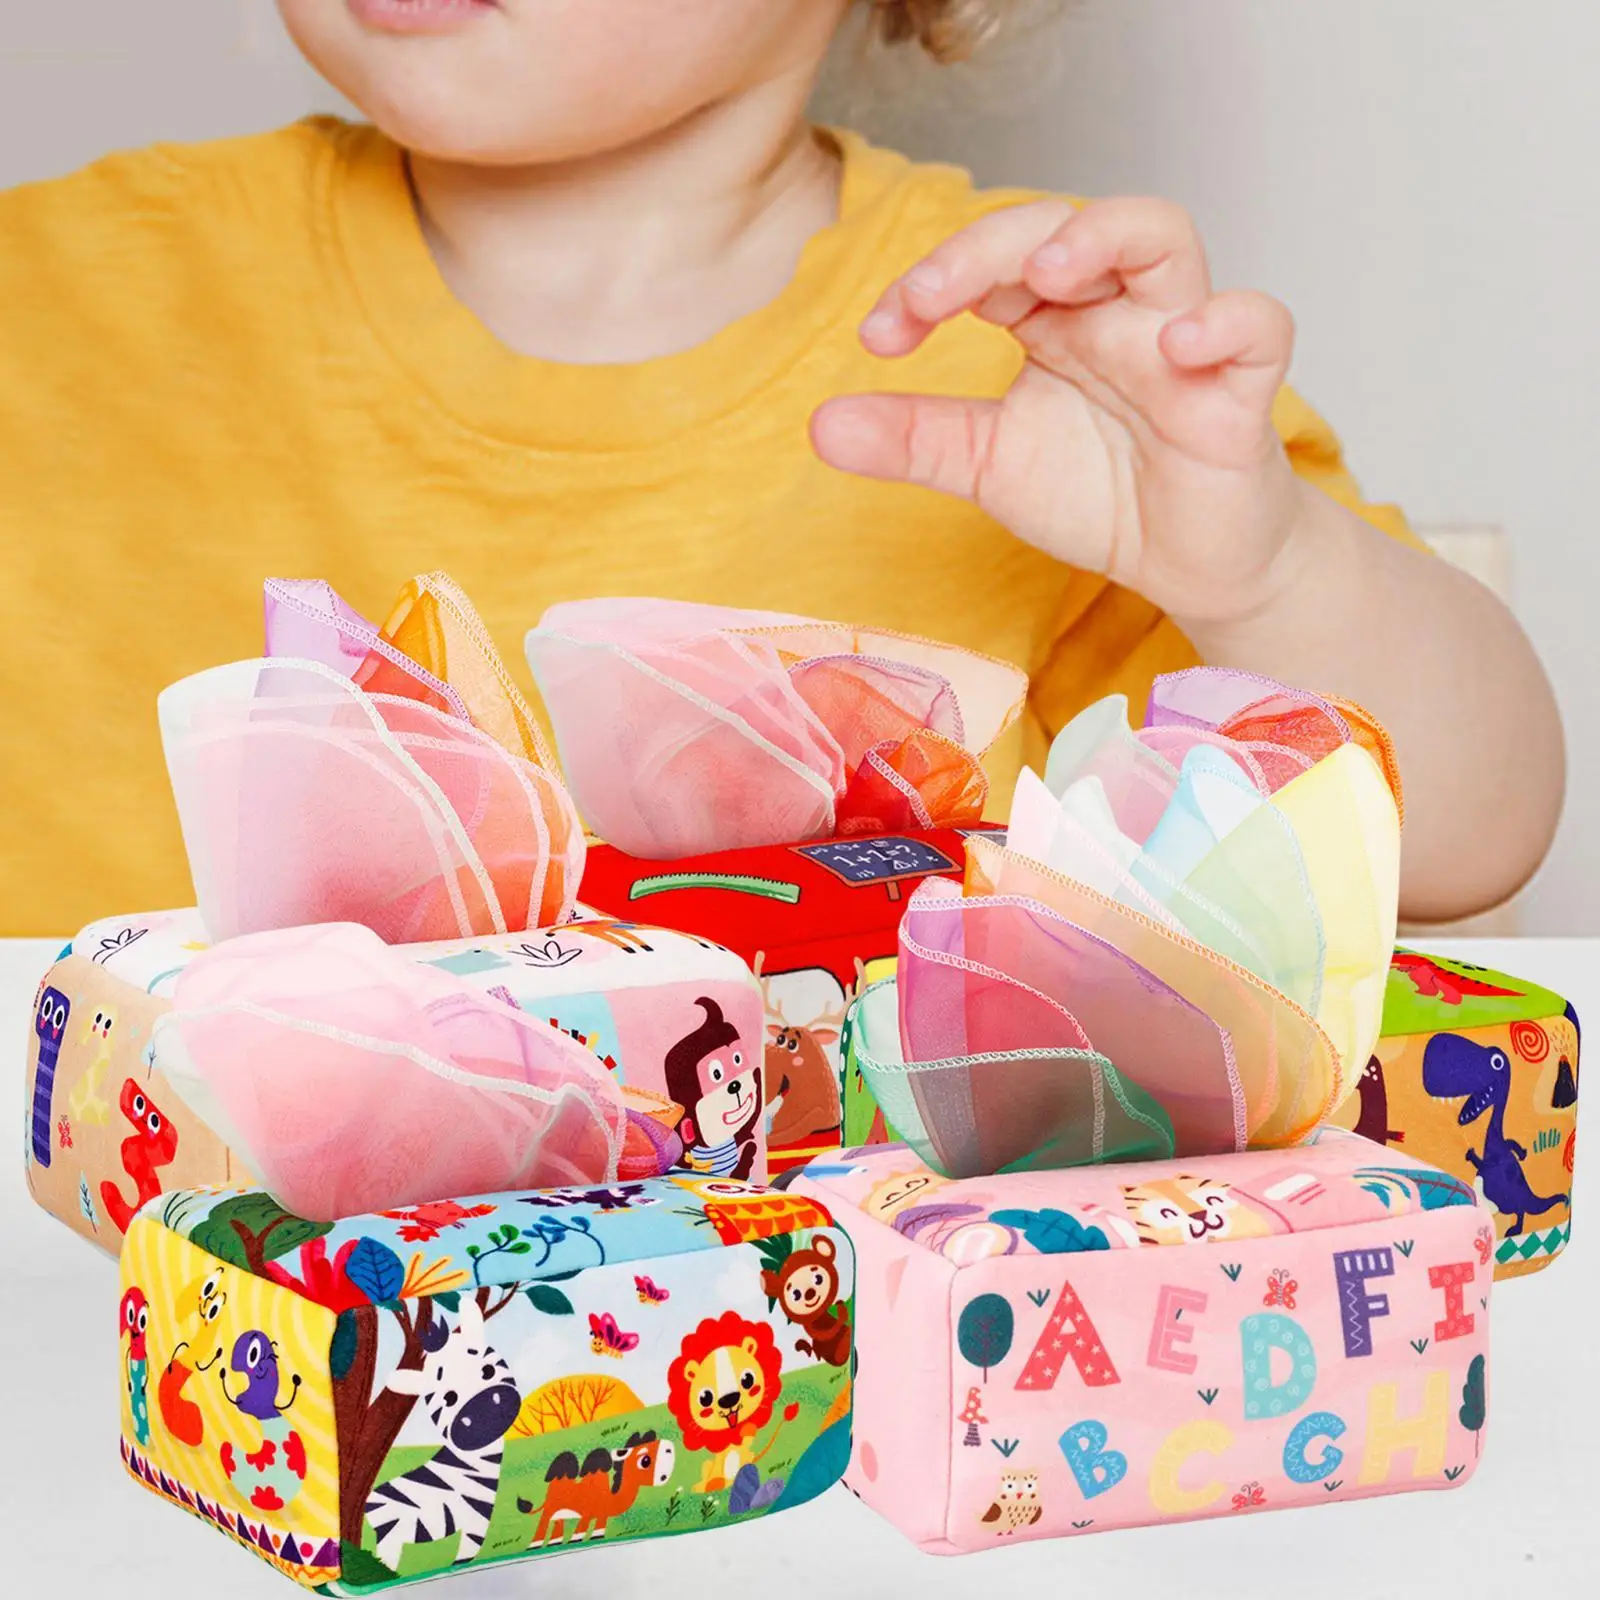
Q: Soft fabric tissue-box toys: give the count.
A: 5